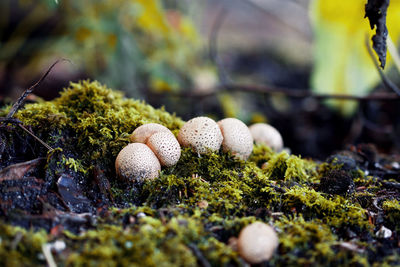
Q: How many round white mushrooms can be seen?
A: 7